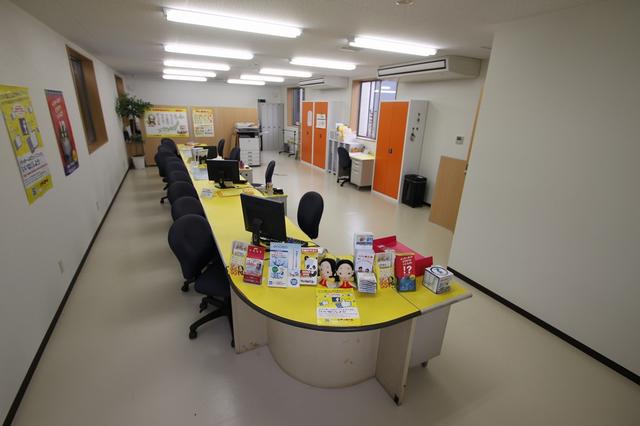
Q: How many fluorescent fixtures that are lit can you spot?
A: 10